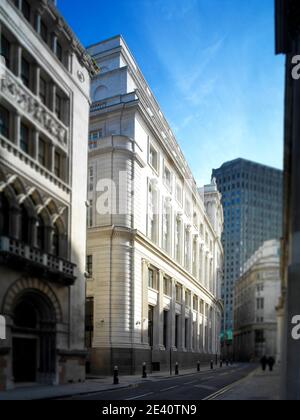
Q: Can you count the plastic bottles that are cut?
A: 0